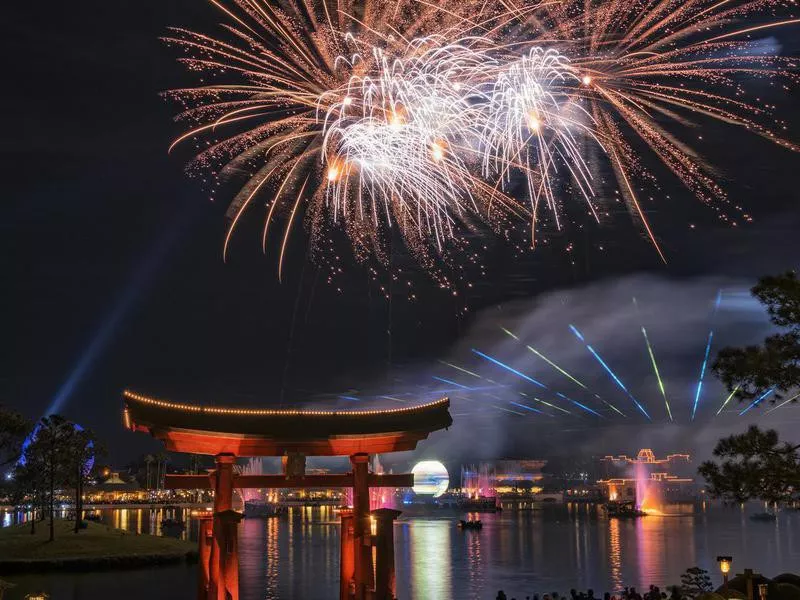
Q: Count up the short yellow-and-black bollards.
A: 0